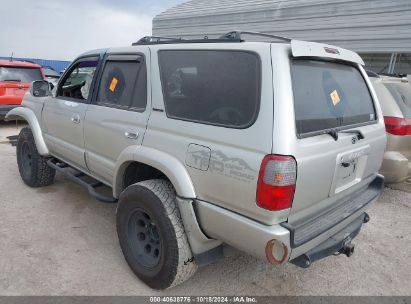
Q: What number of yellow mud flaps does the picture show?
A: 0